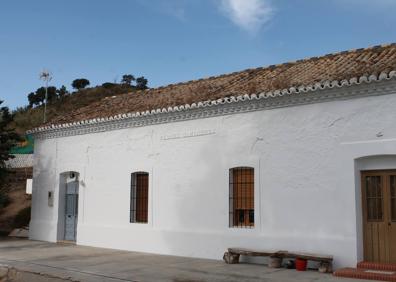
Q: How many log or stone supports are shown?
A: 3